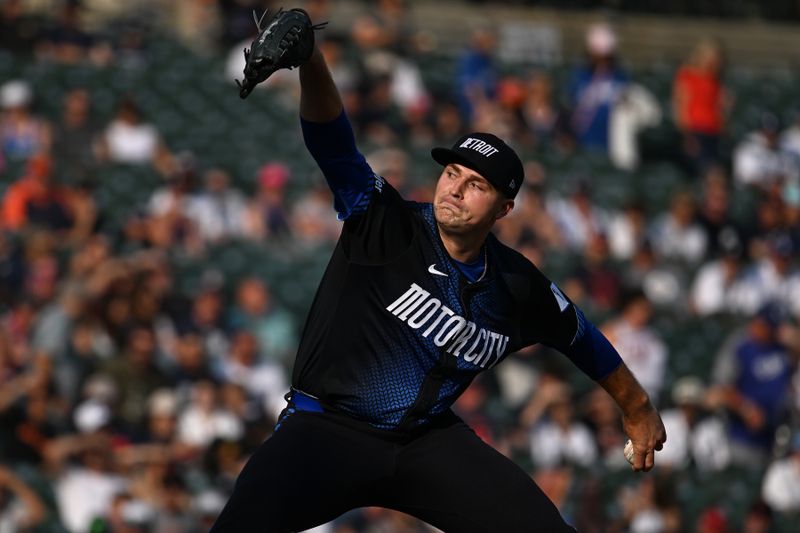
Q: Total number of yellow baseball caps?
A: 0